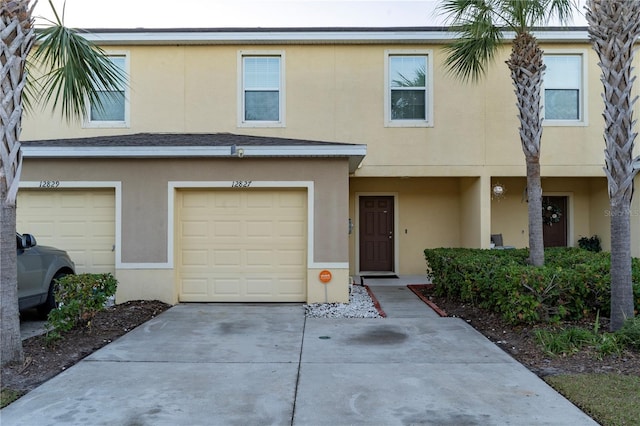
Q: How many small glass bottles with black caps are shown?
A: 0